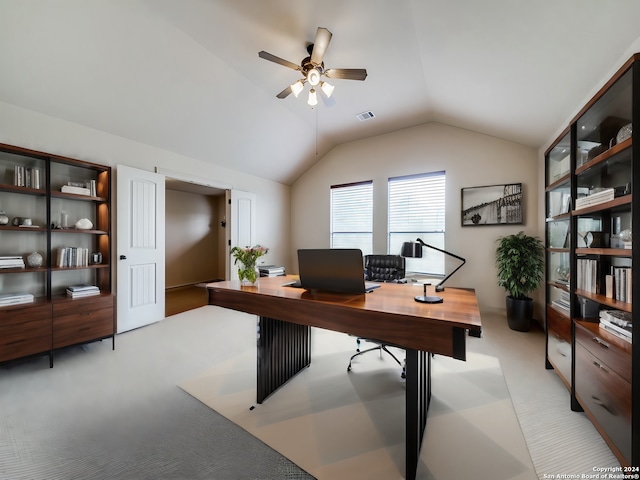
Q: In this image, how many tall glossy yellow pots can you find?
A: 0